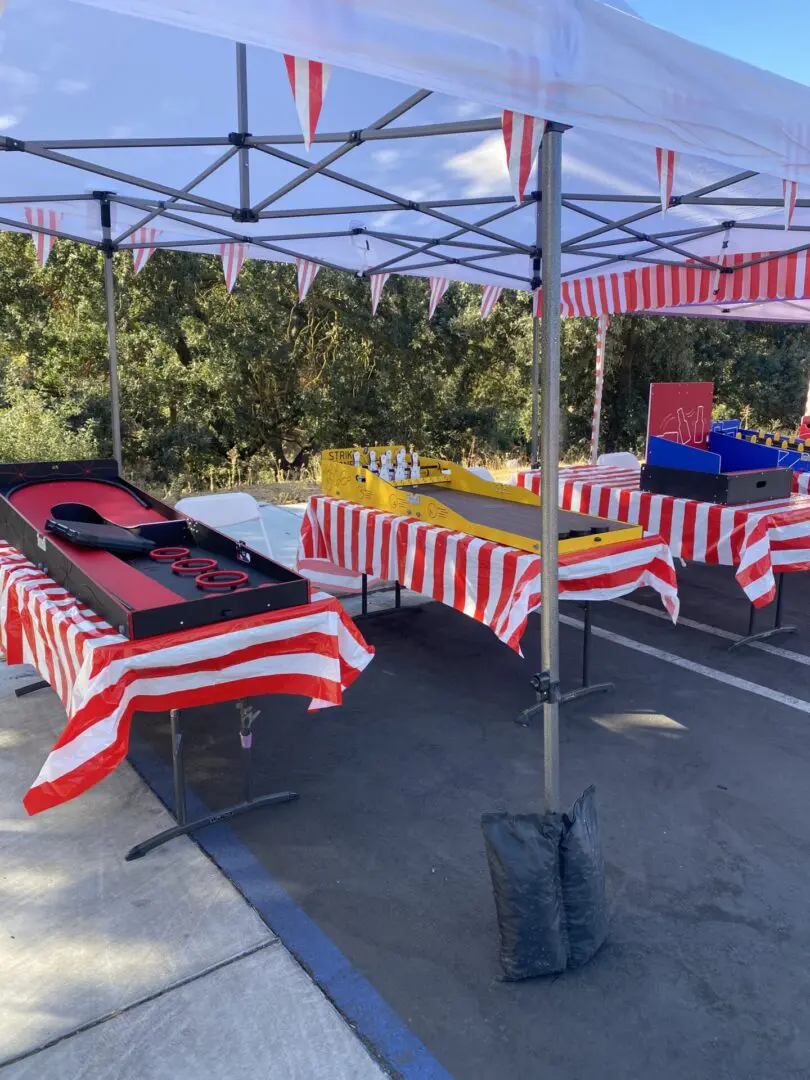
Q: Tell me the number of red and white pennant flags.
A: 11